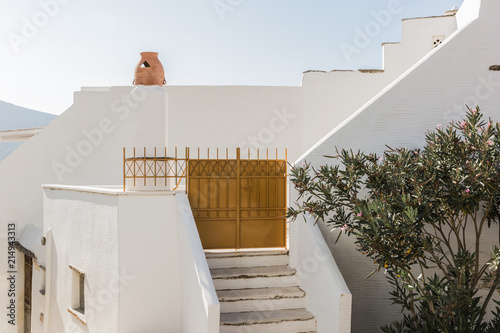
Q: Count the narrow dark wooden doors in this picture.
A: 1